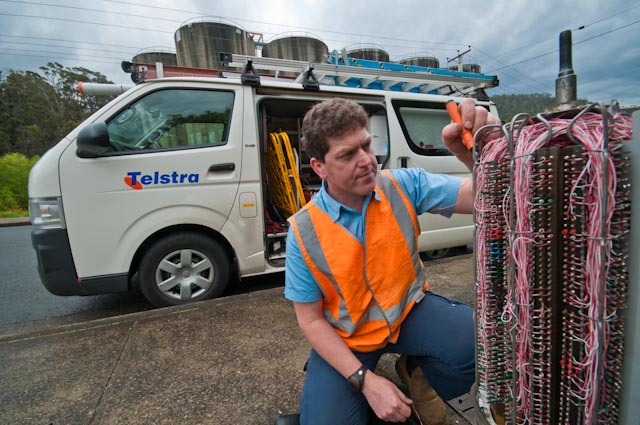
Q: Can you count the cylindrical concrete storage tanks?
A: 6